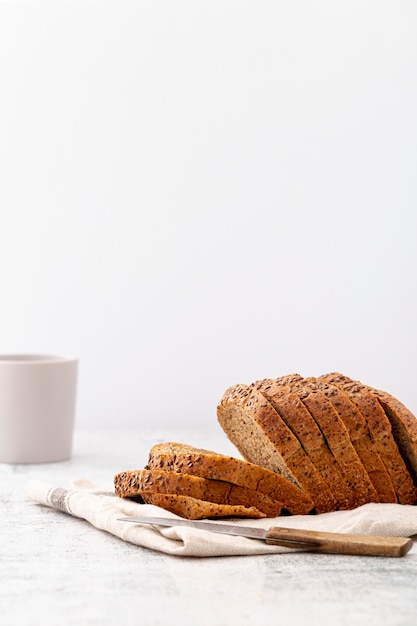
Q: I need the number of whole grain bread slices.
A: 9